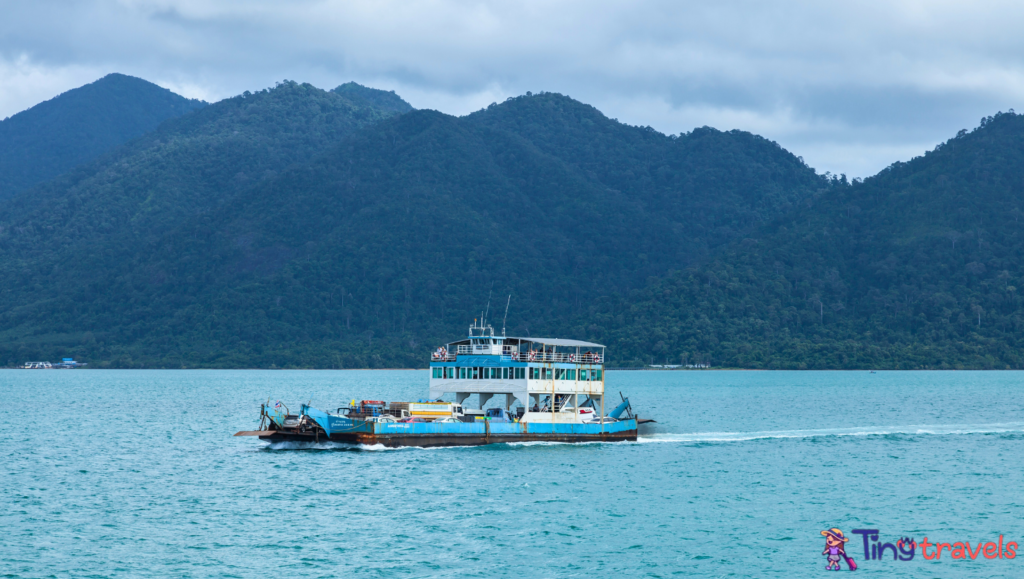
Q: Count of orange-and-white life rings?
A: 5